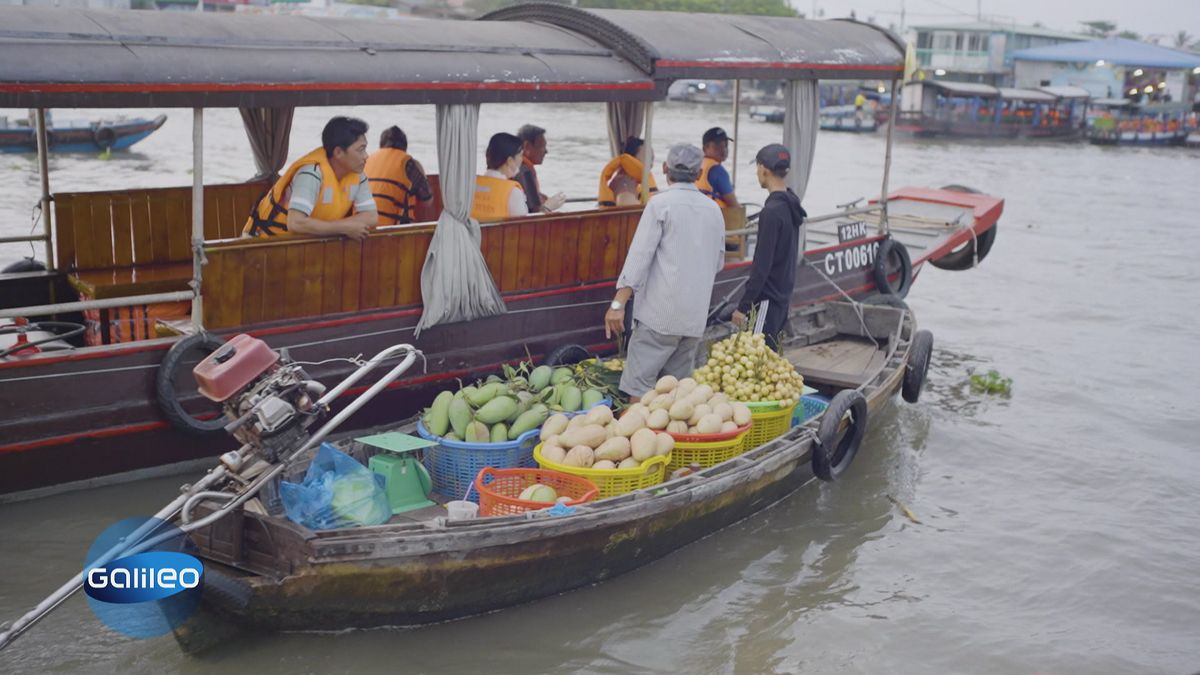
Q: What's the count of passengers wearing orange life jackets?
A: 6